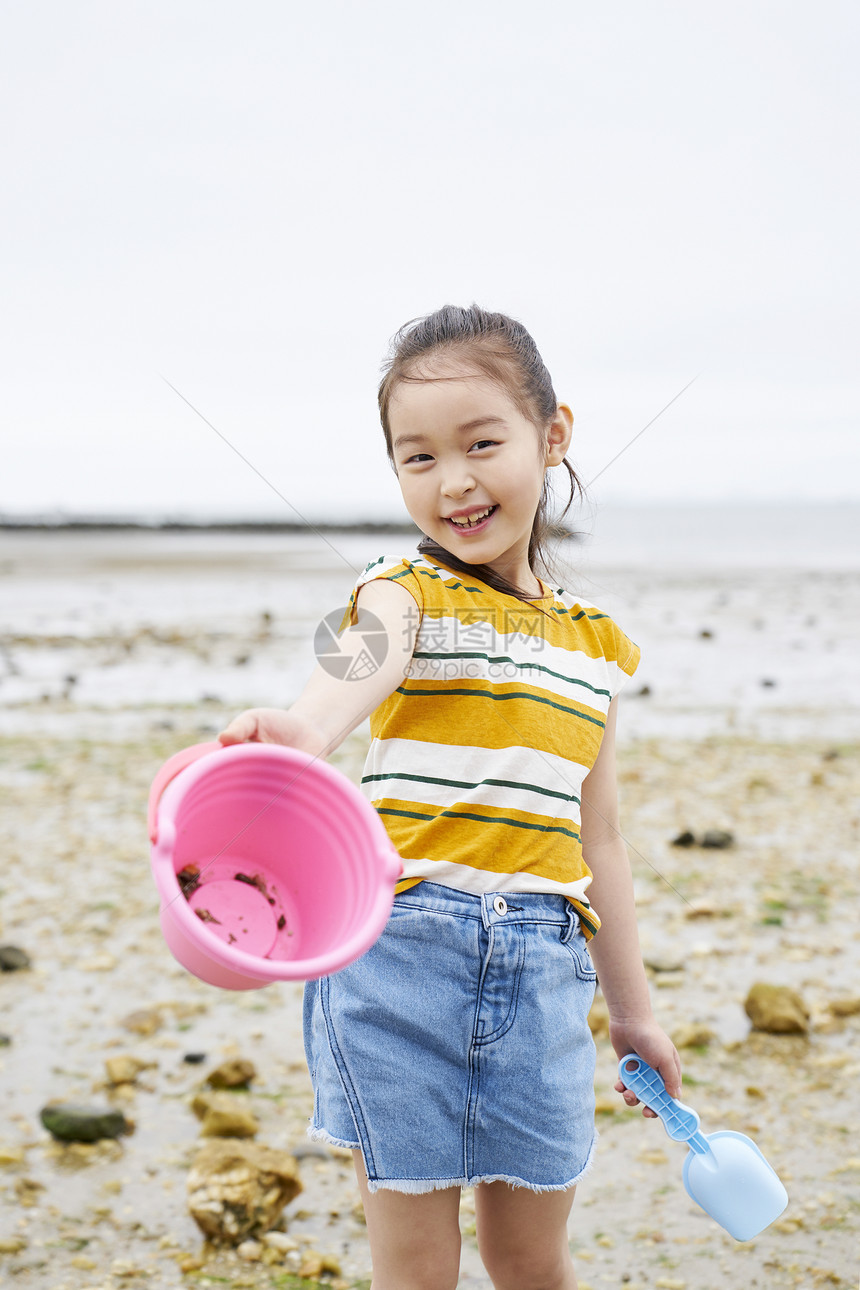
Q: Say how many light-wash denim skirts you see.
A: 1